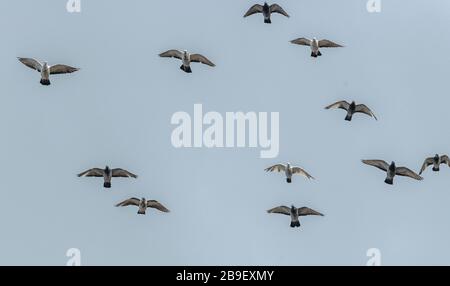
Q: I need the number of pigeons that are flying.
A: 11